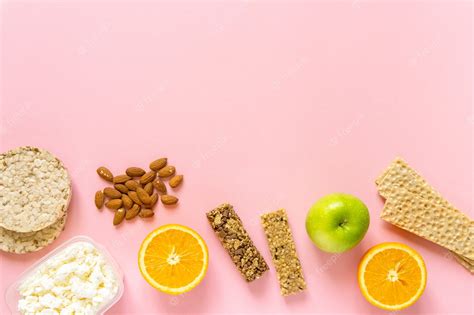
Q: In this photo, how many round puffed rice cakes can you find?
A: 2